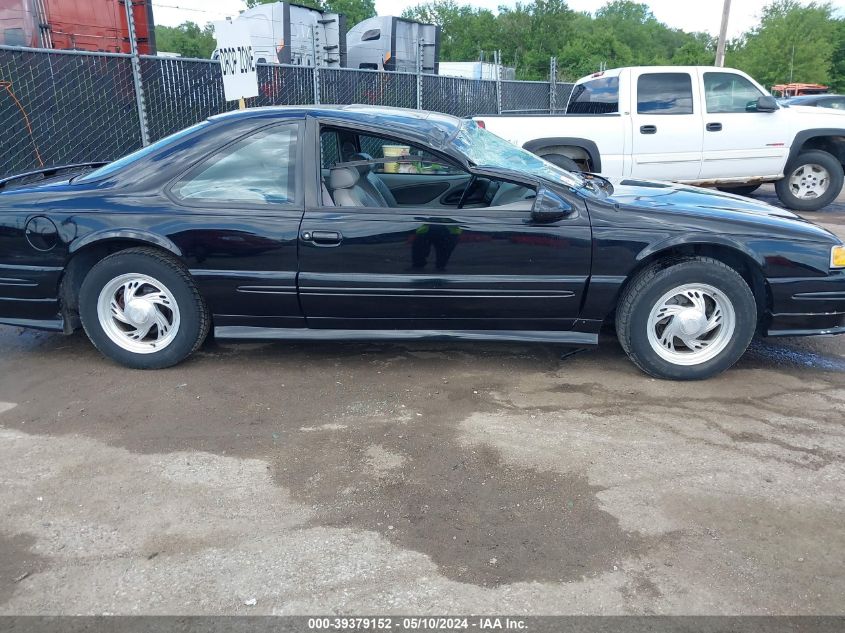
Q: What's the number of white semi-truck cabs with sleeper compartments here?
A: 2